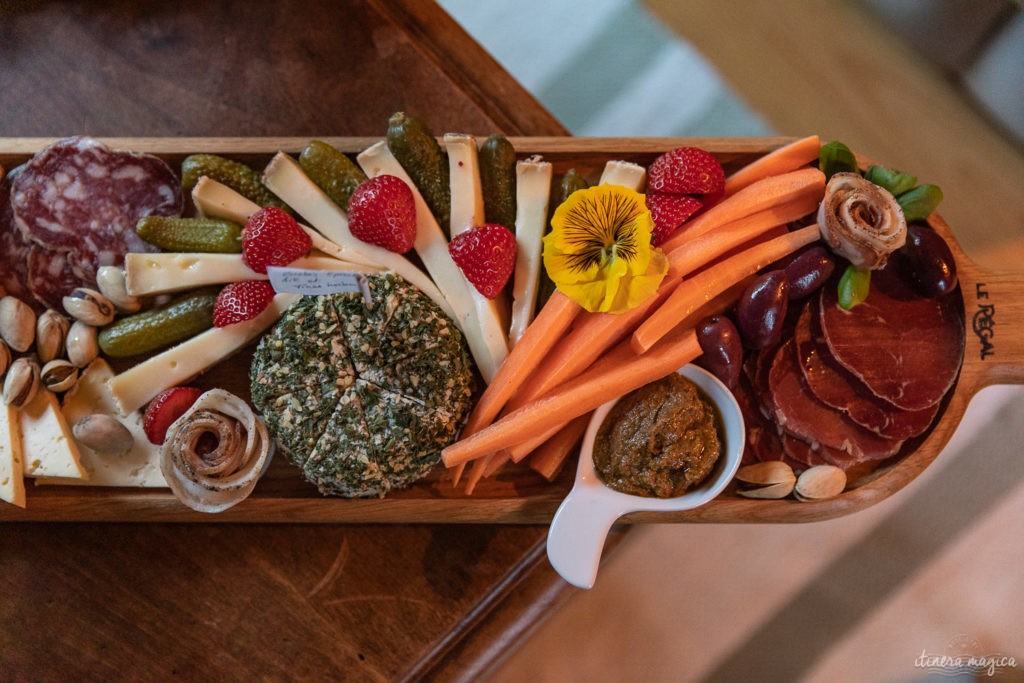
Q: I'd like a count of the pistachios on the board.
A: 11